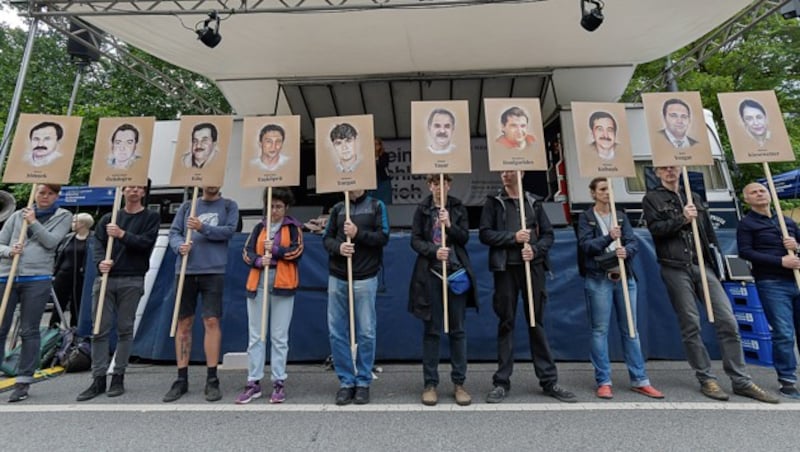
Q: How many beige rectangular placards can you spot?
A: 10